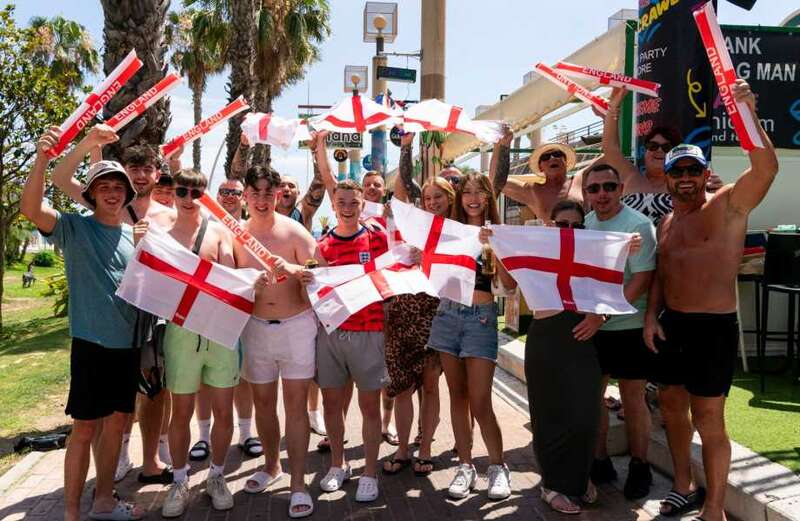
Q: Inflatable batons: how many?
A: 7